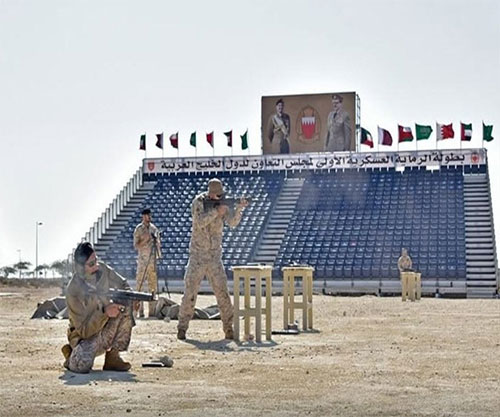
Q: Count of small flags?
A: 14